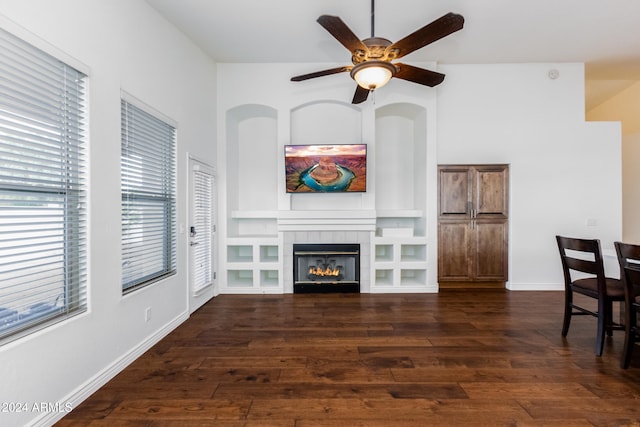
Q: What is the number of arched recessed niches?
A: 3